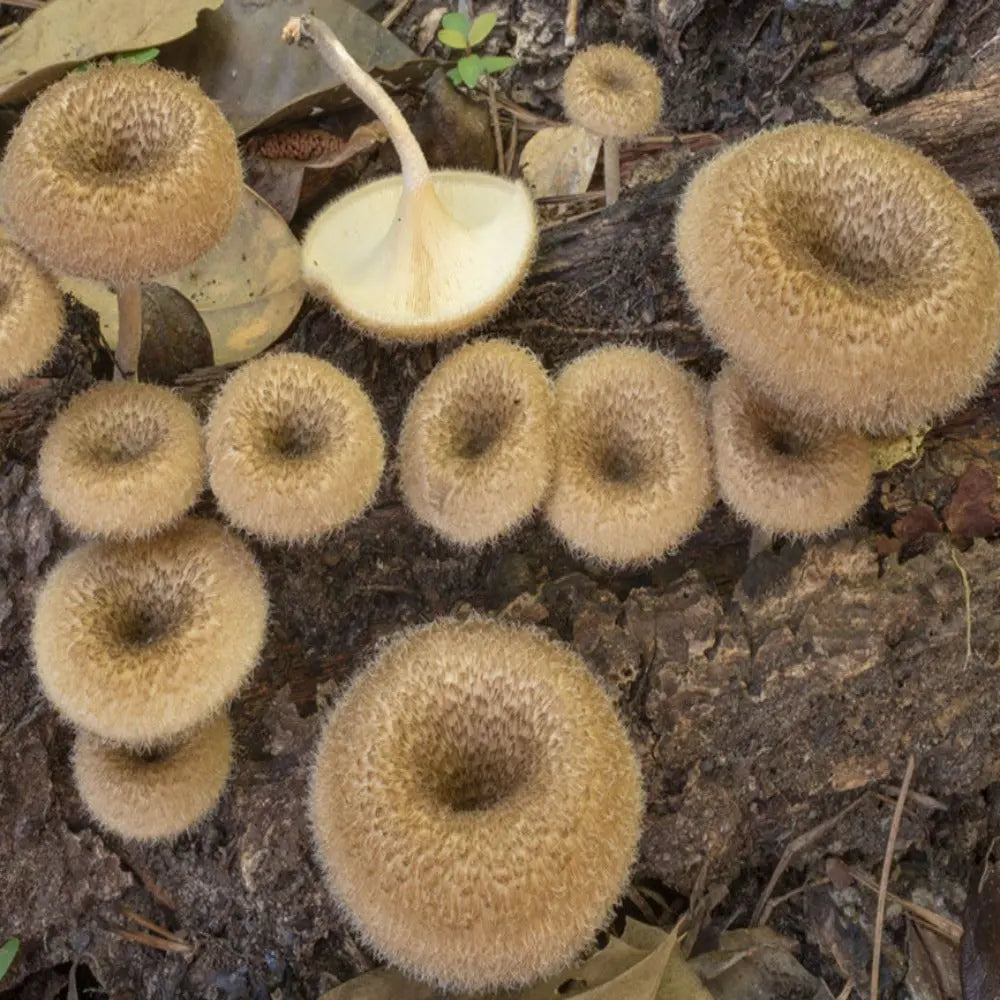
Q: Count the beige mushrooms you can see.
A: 13